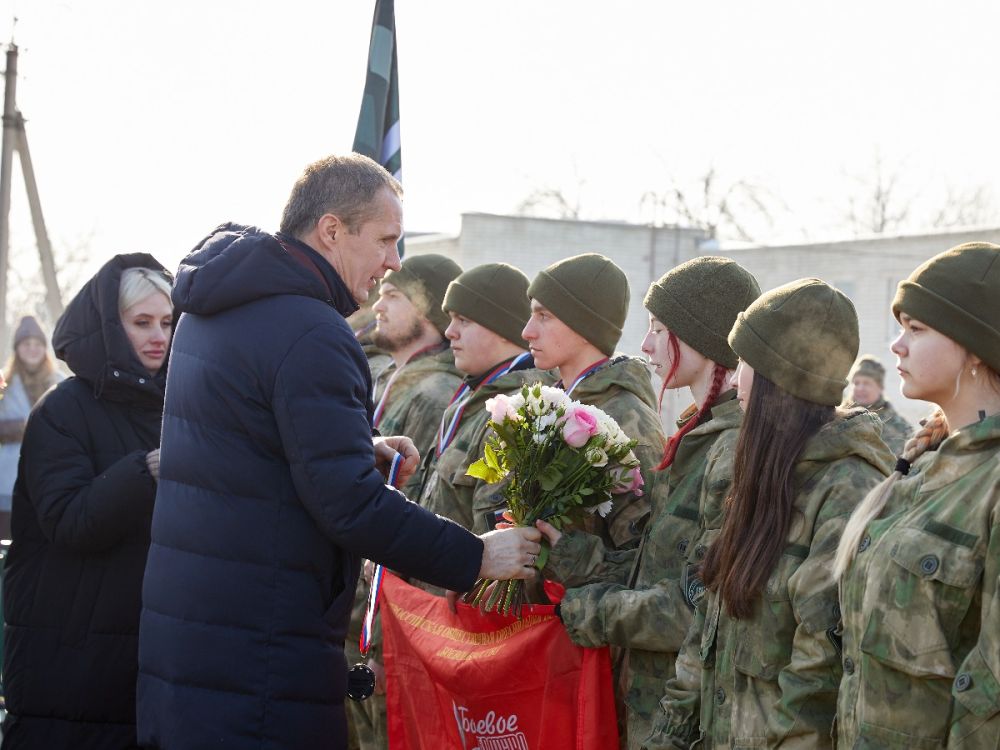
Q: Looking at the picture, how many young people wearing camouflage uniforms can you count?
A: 6